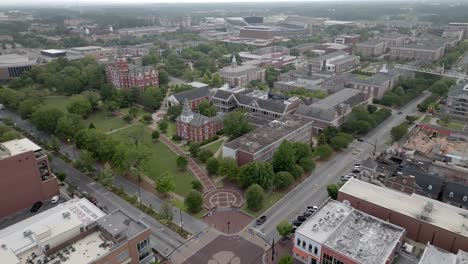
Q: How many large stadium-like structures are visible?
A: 1